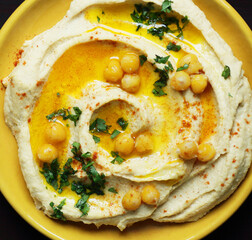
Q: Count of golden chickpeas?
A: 14